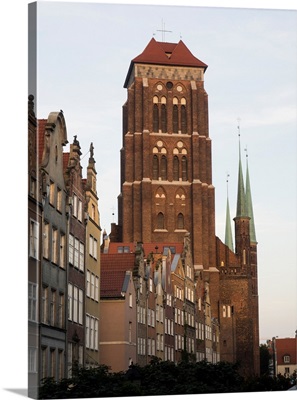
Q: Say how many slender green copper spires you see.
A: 3